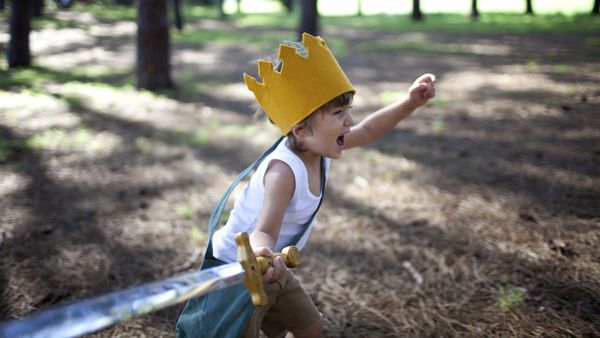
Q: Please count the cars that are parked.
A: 0